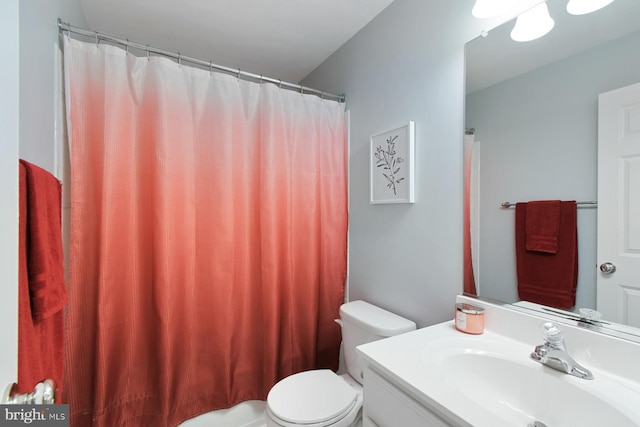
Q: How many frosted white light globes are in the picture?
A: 3